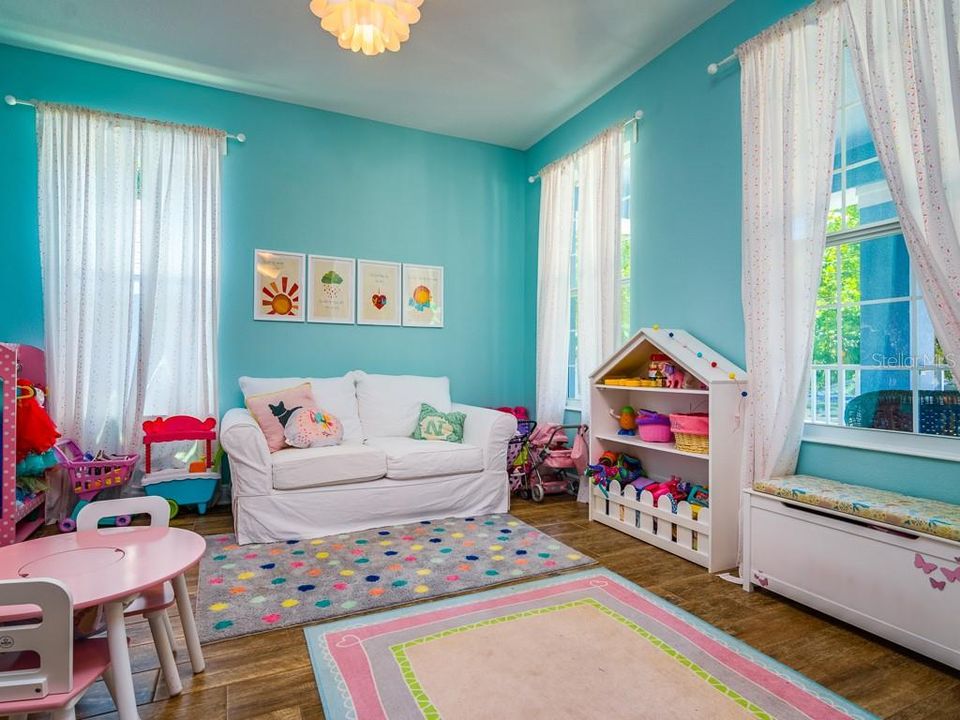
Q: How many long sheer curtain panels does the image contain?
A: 6